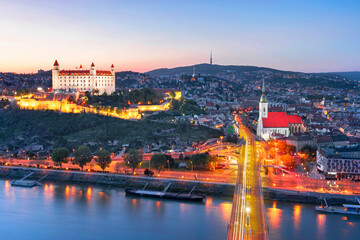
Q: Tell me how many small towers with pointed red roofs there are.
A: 4